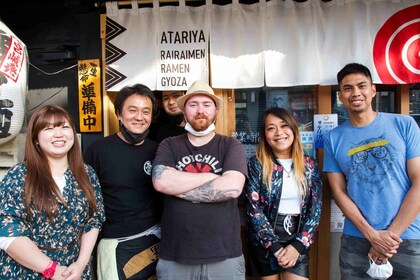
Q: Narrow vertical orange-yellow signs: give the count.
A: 1